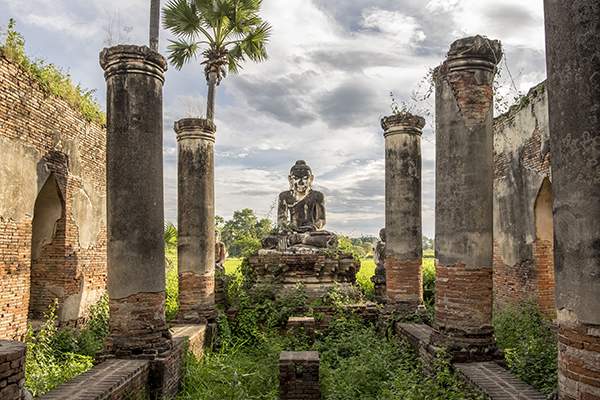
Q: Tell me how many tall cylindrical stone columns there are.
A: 5